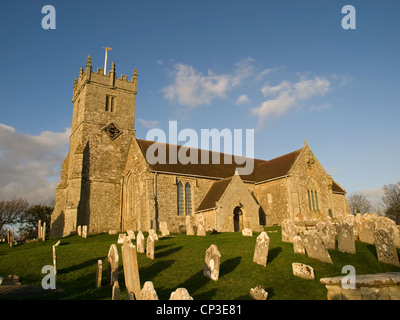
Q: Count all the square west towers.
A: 1